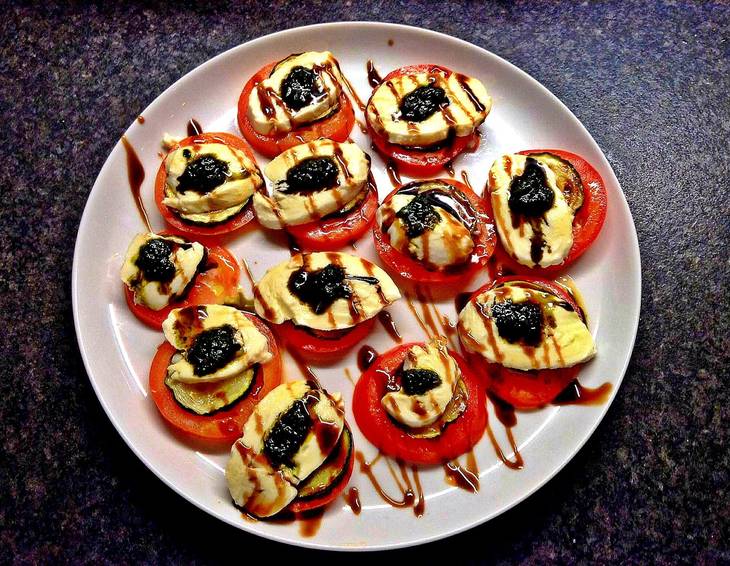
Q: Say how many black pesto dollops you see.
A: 12